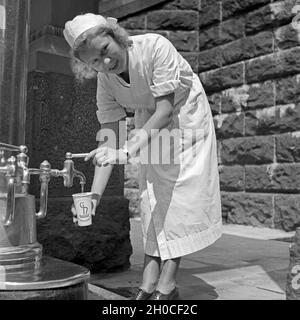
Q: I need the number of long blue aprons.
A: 0